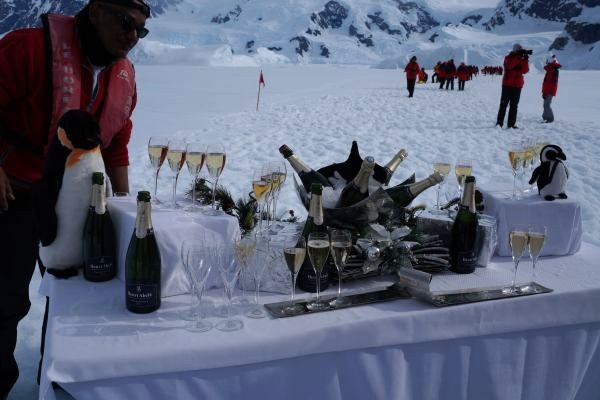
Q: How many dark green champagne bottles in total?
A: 8